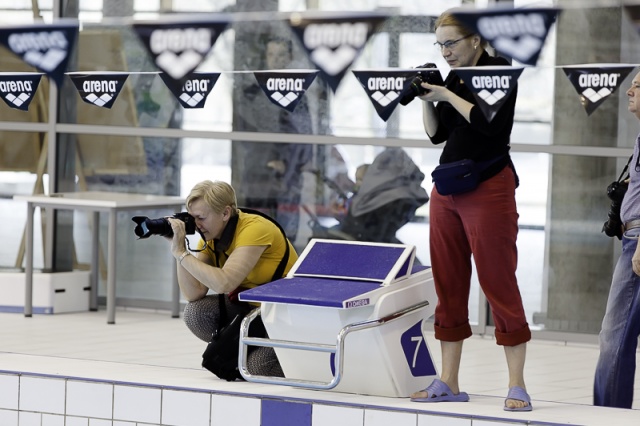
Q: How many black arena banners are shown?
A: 11